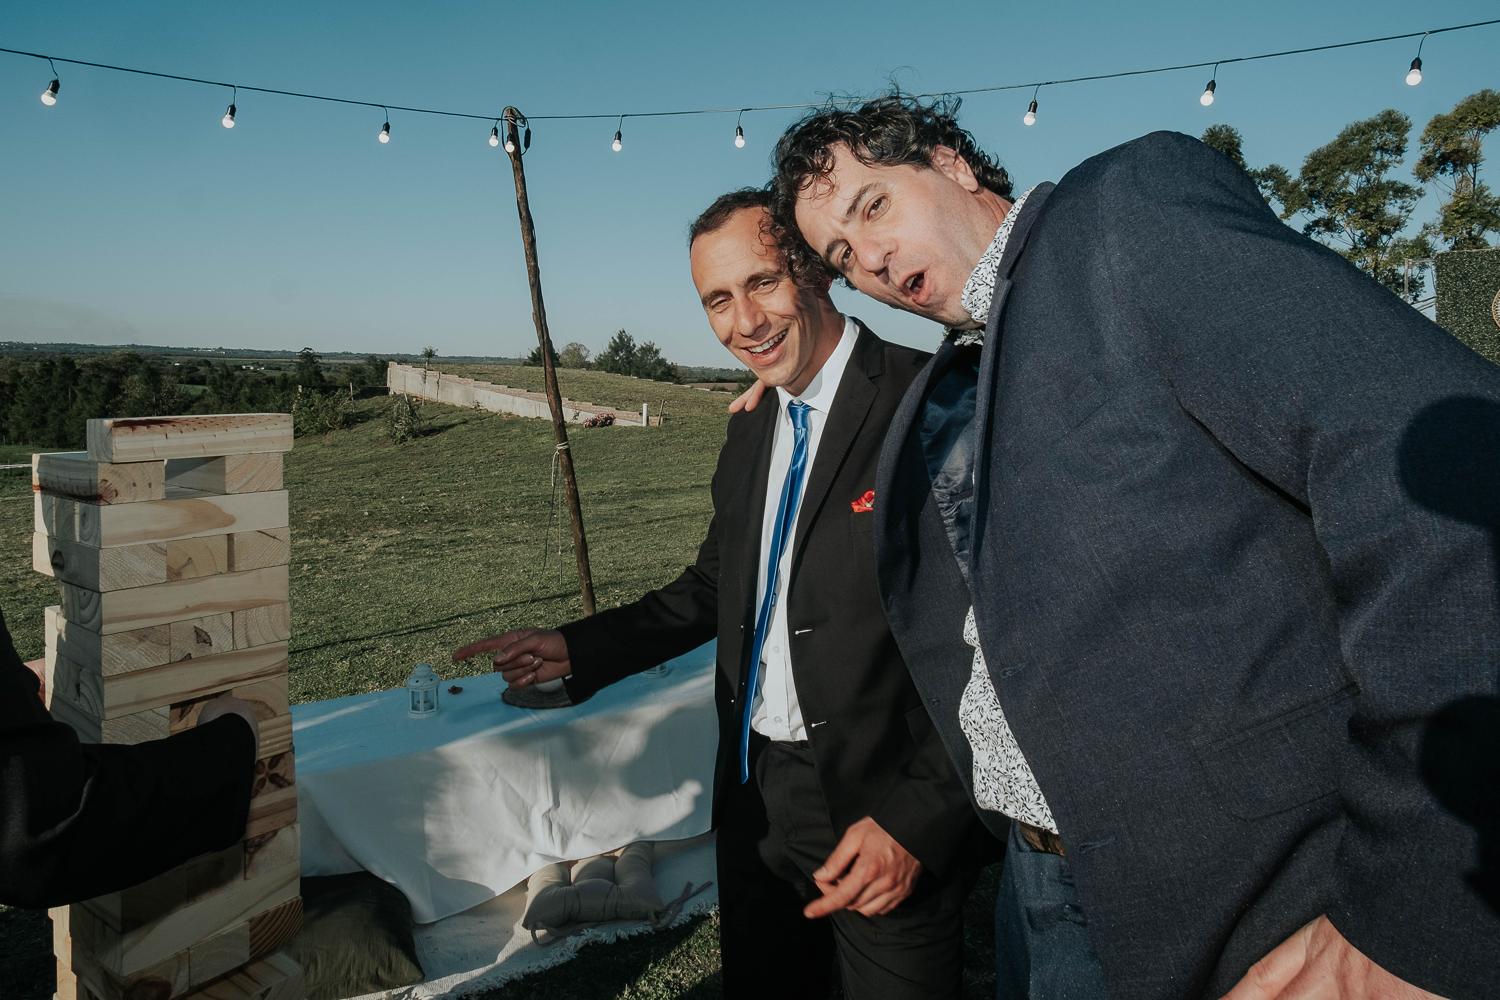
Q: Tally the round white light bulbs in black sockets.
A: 10